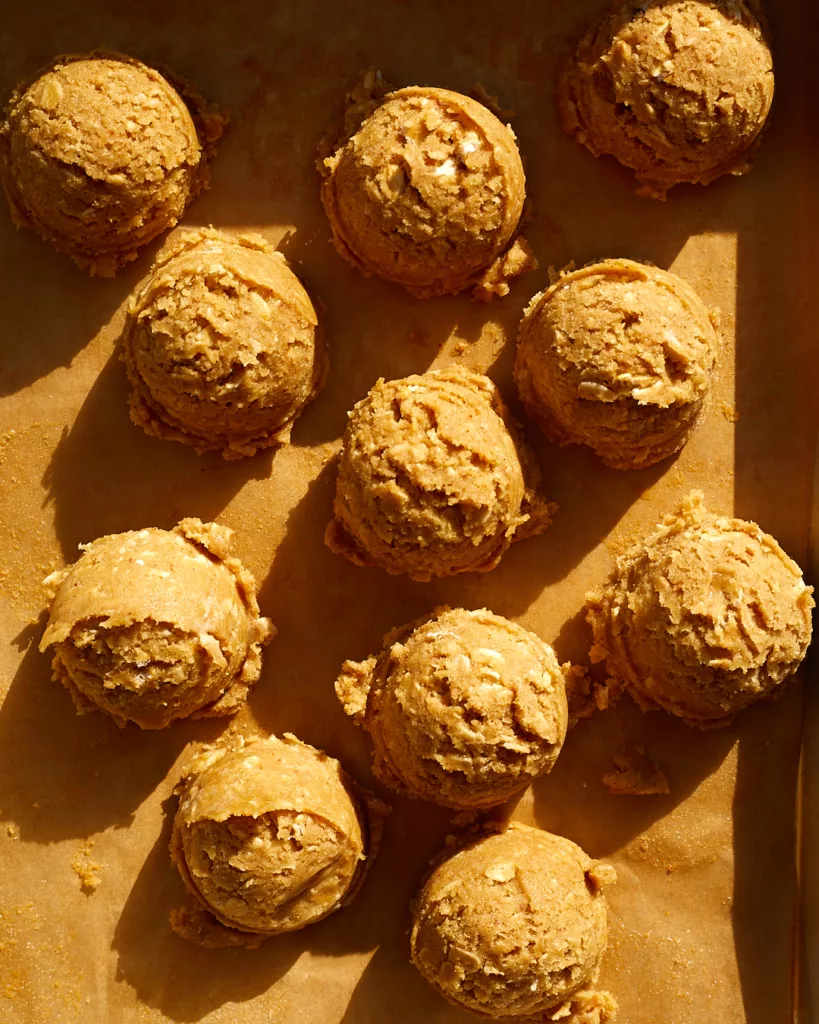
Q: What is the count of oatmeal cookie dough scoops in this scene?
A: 11